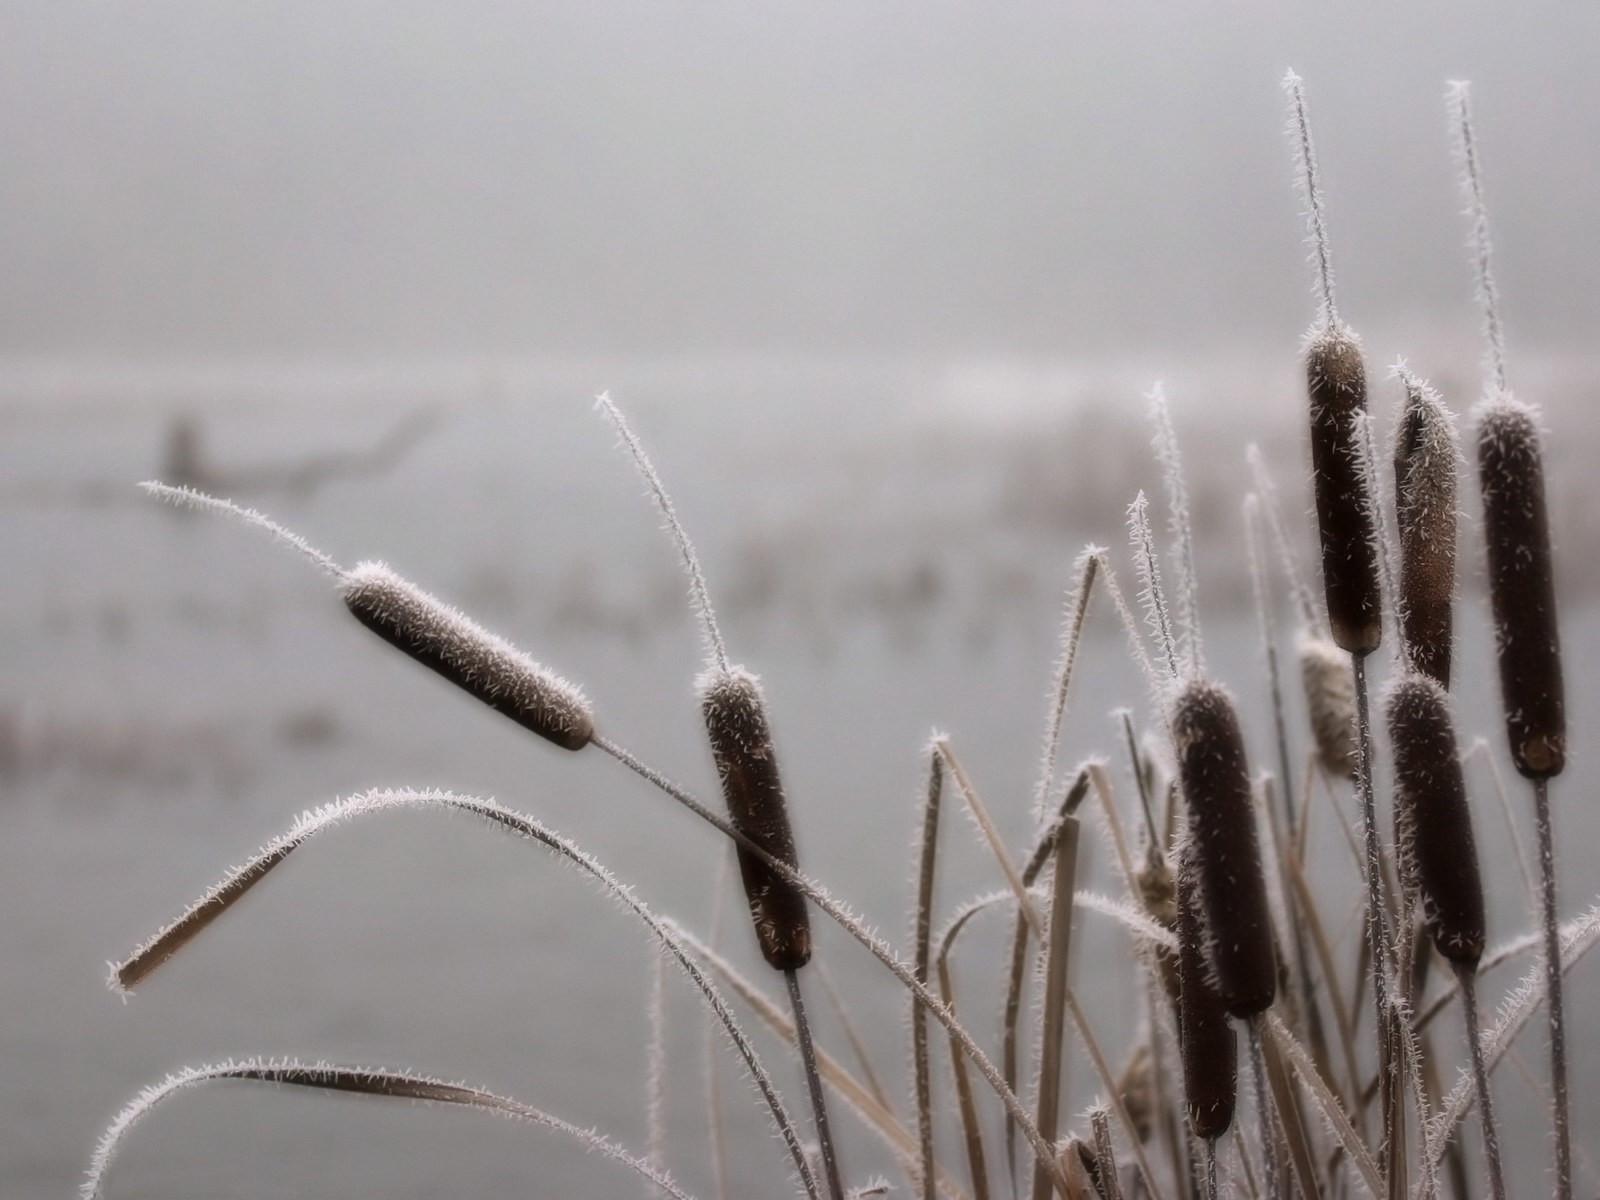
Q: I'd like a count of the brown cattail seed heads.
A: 8